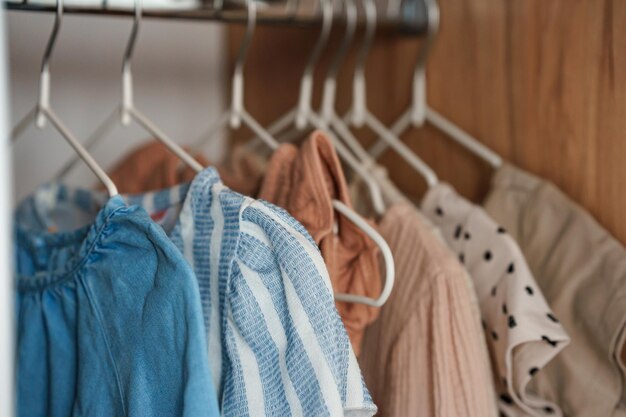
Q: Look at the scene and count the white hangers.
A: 7